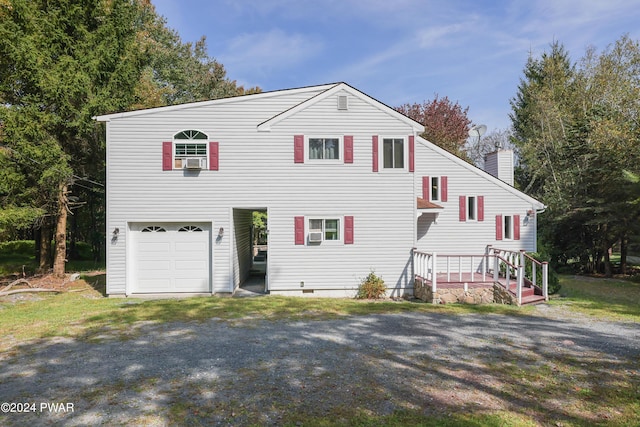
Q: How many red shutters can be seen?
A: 14